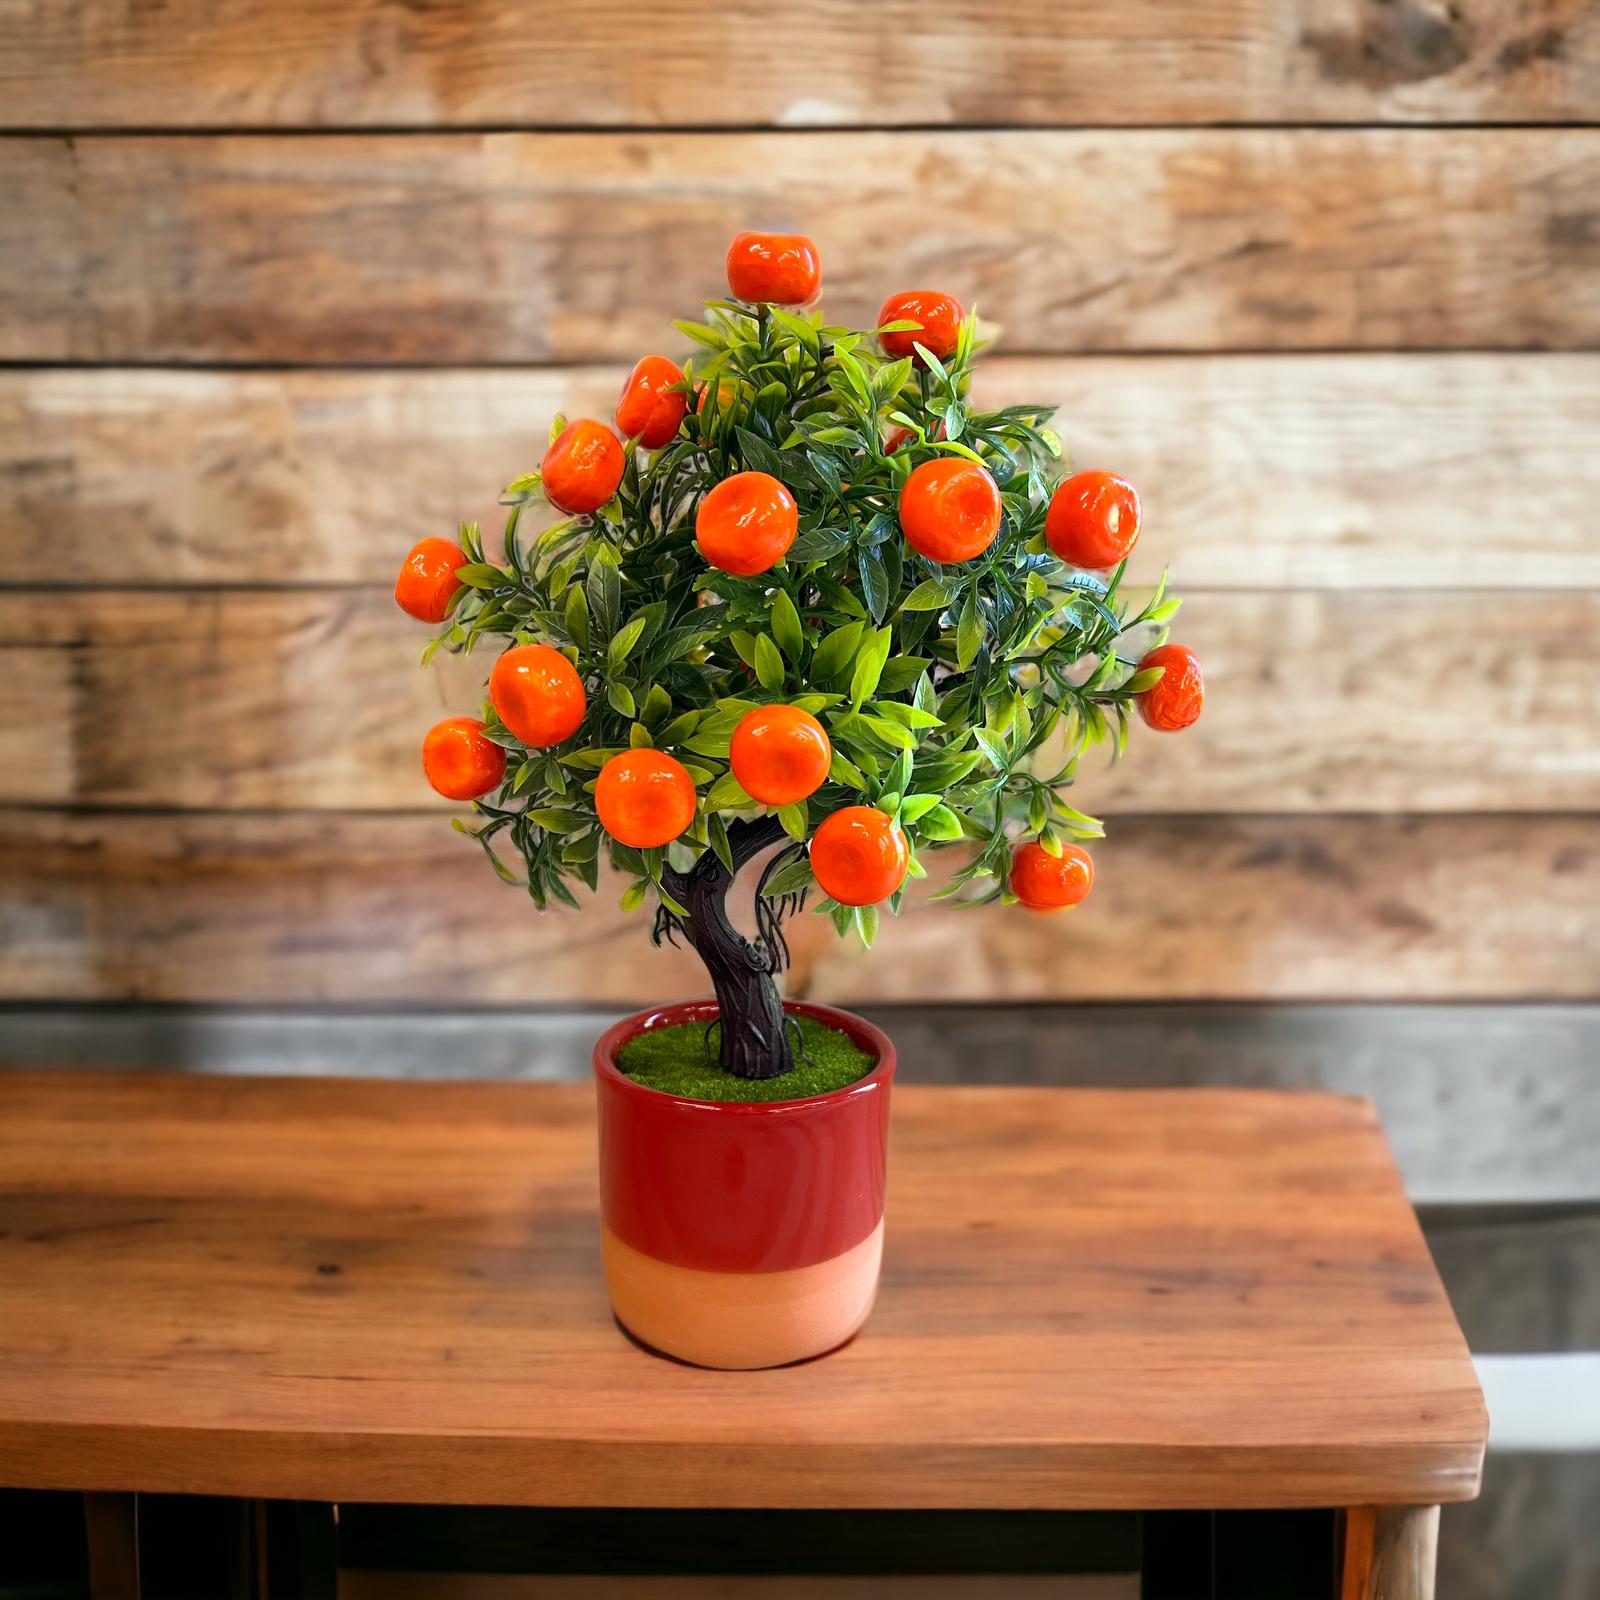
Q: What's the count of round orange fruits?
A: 15